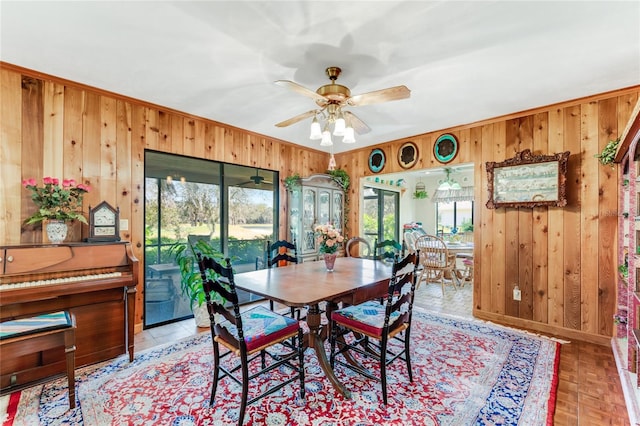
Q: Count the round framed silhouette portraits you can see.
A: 3